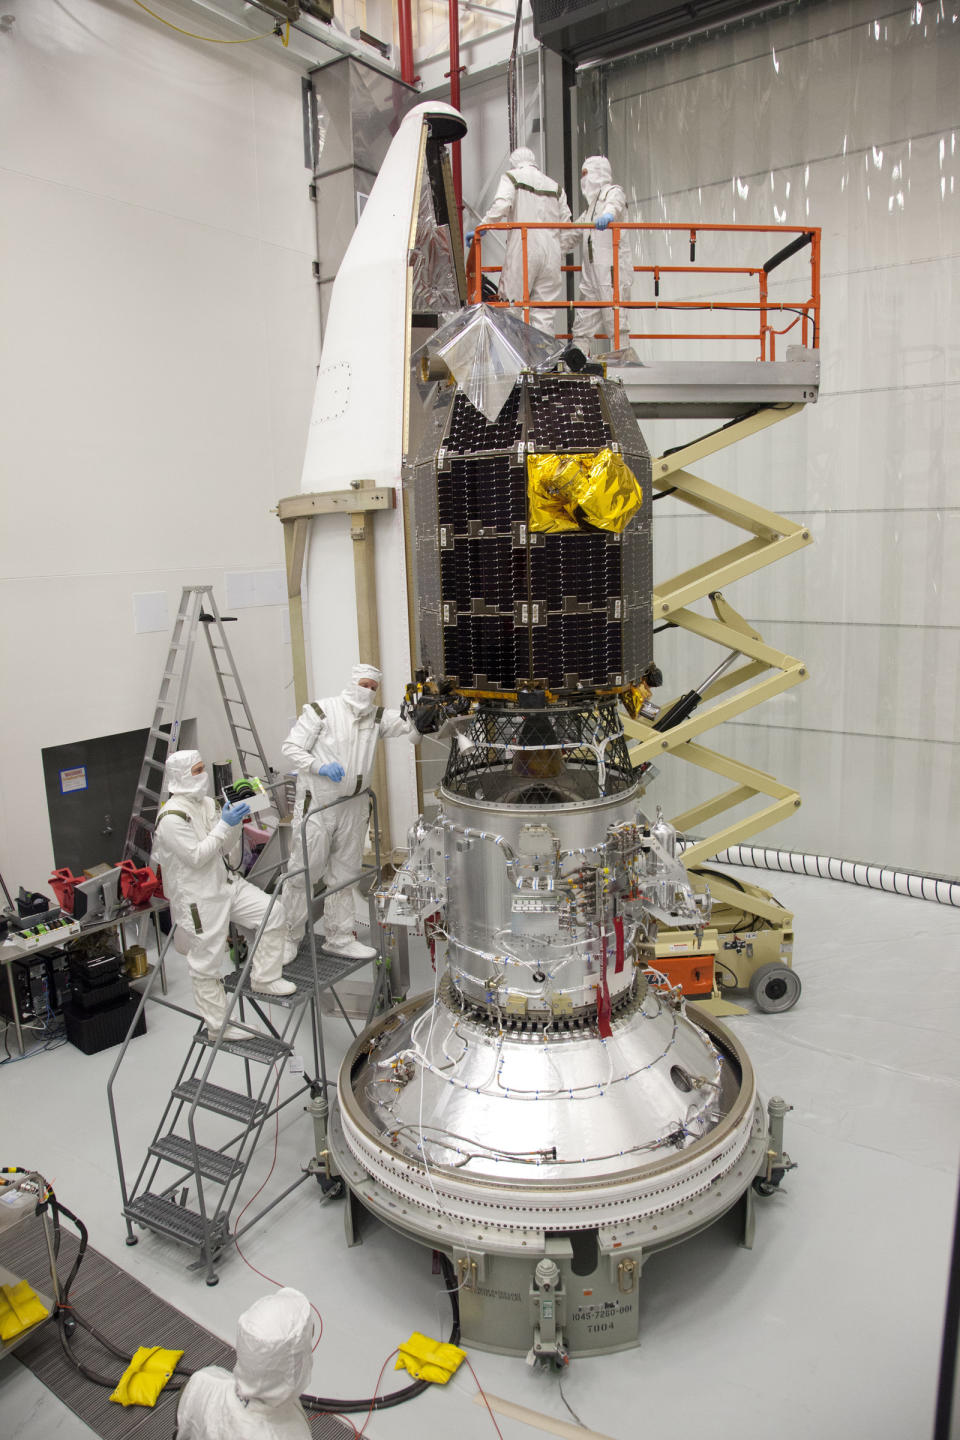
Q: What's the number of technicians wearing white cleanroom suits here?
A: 5